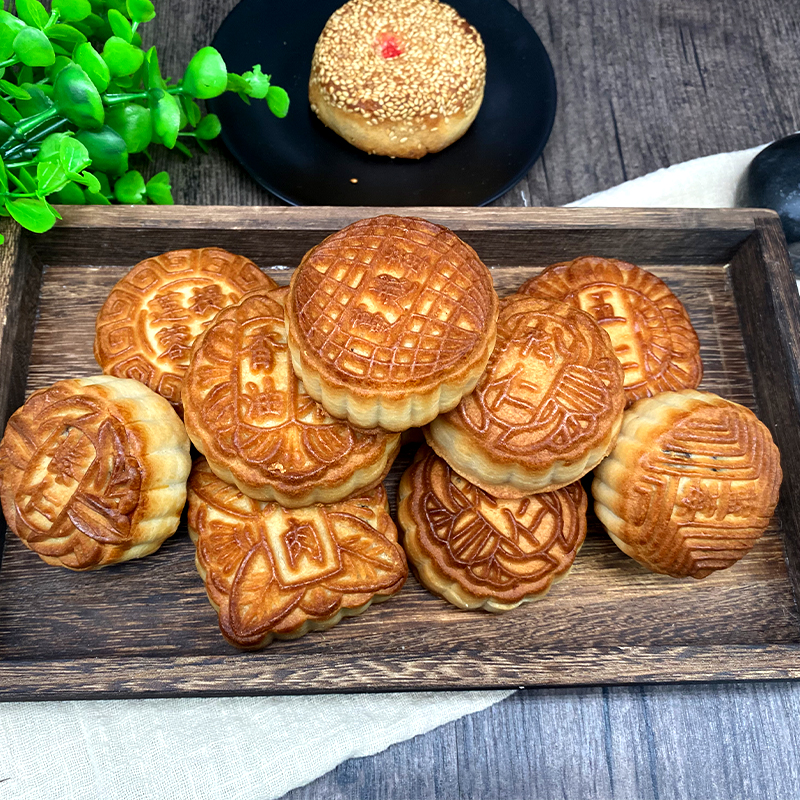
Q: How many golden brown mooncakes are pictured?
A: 9